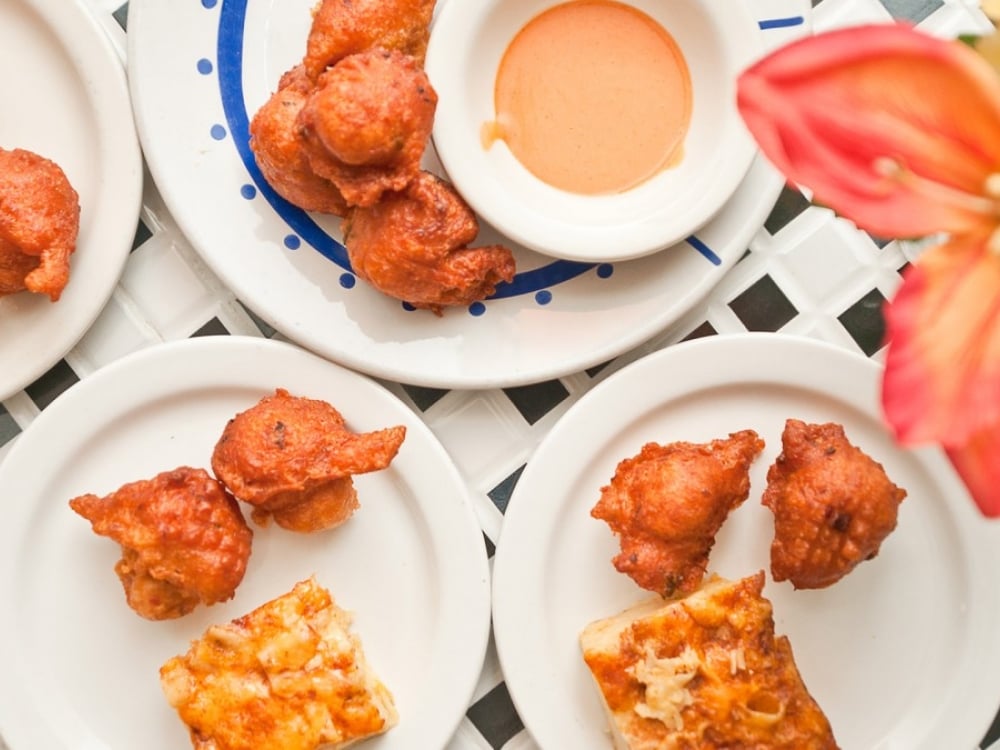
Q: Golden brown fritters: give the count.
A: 9